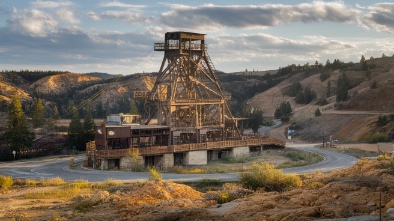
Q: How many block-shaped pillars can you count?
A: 5